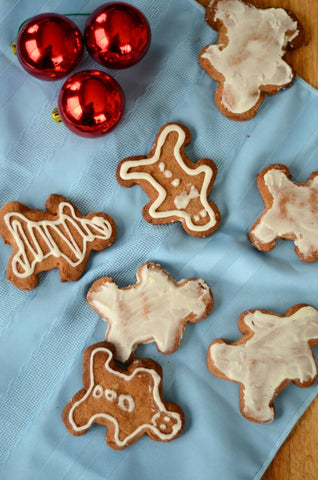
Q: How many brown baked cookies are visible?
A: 7